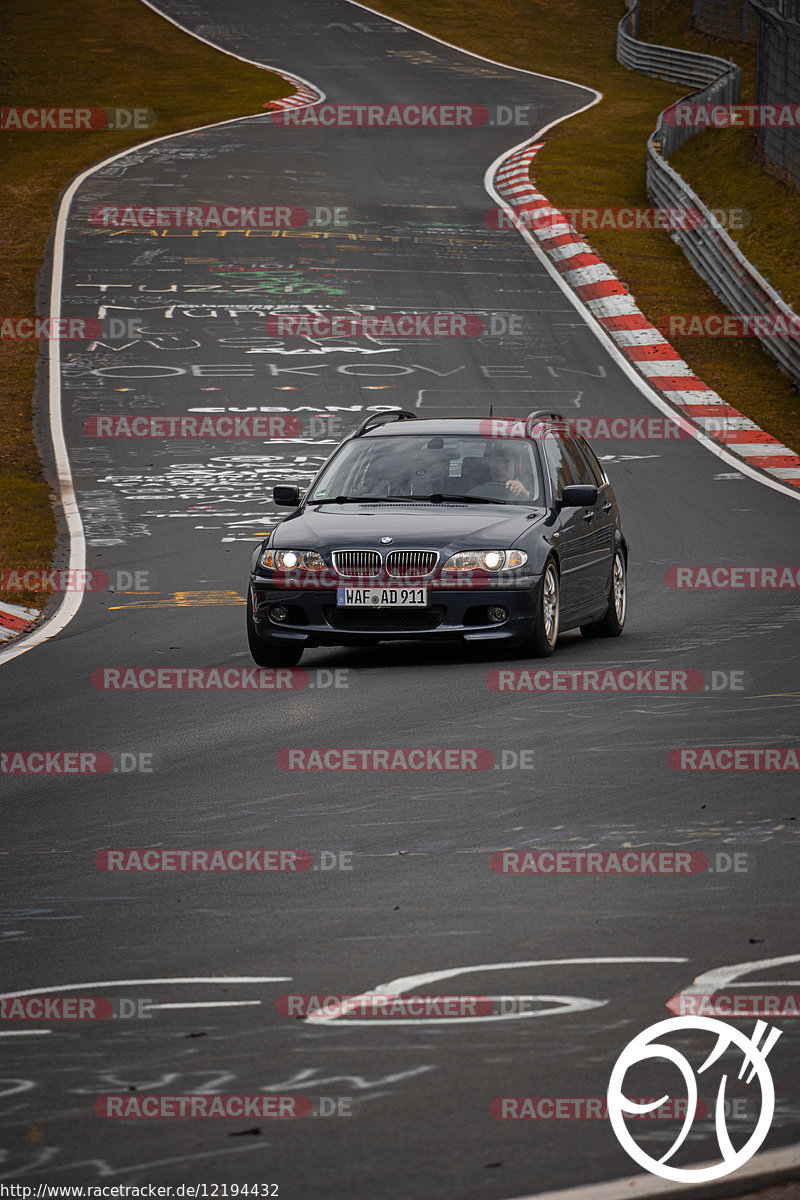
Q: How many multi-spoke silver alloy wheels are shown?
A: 2